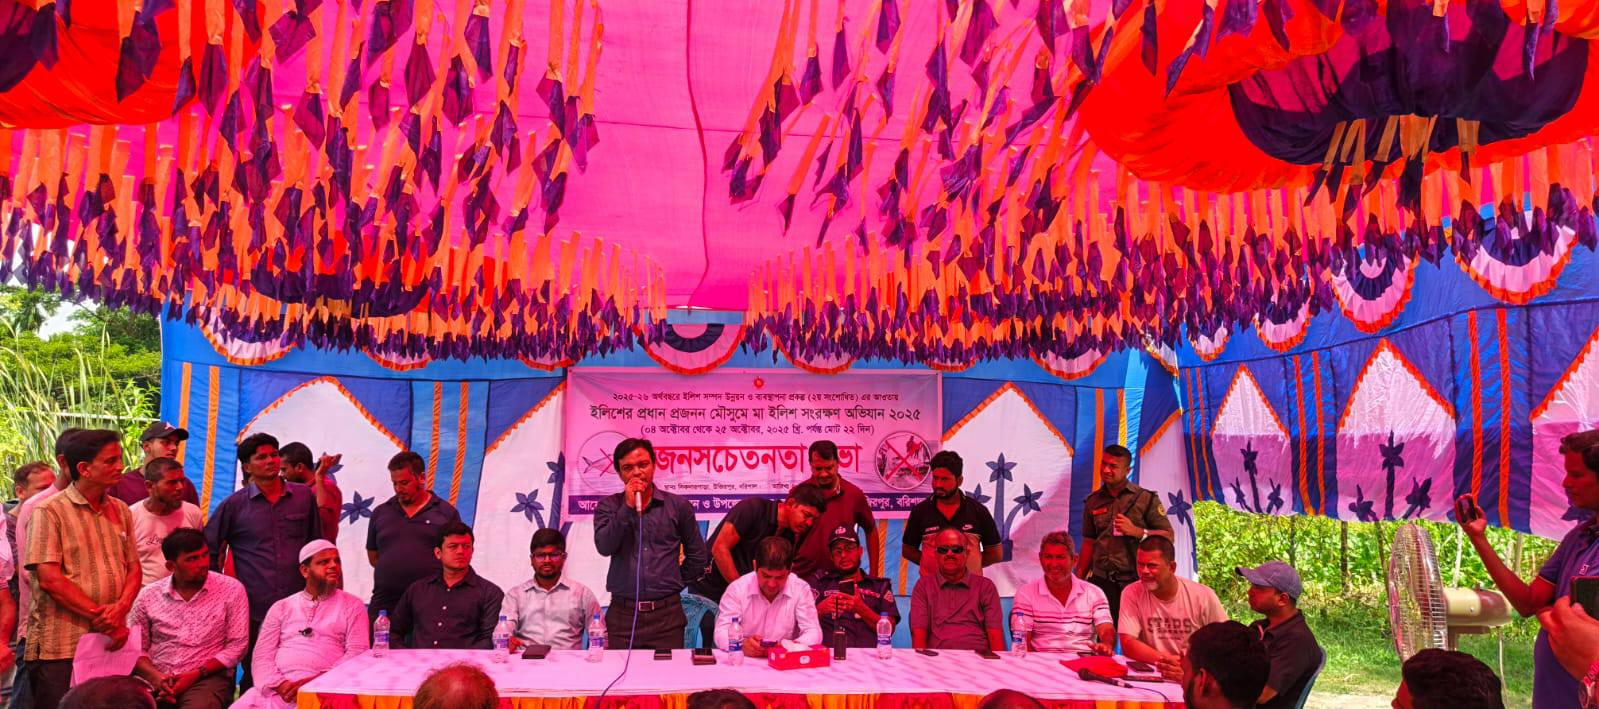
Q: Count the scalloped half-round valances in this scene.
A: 12